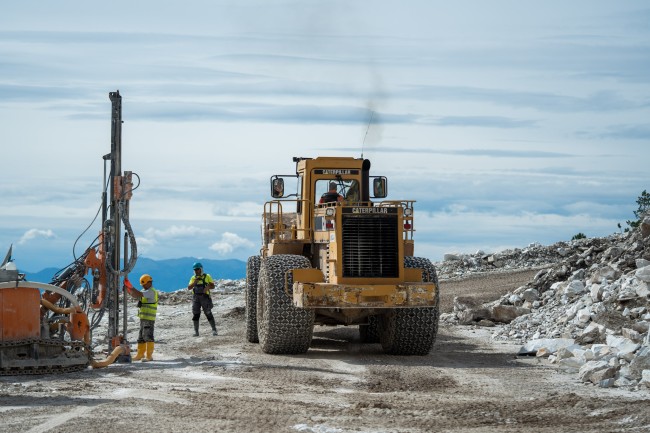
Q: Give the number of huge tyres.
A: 4